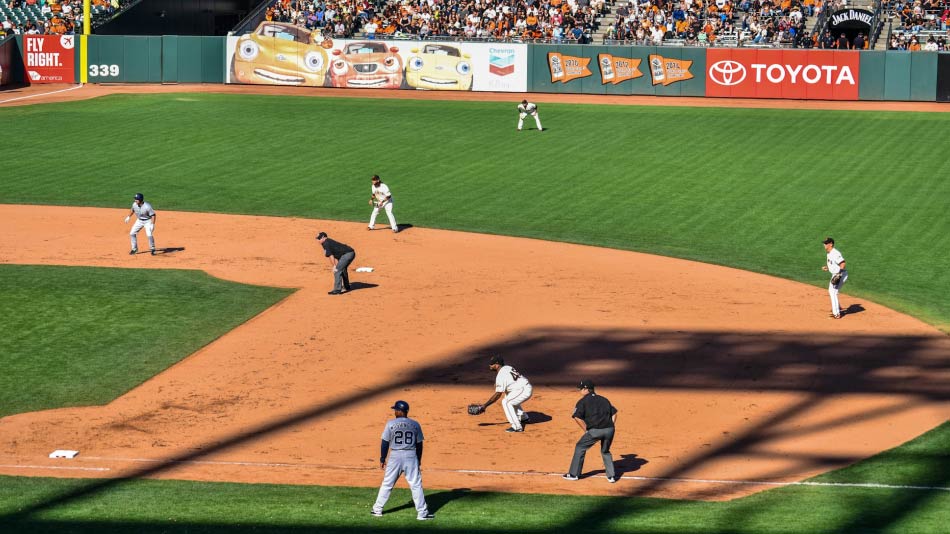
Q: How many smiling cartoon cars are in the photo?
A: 3